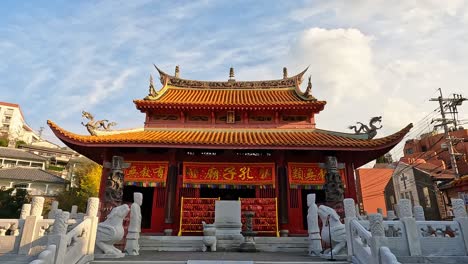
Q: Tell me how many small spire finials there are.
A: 3